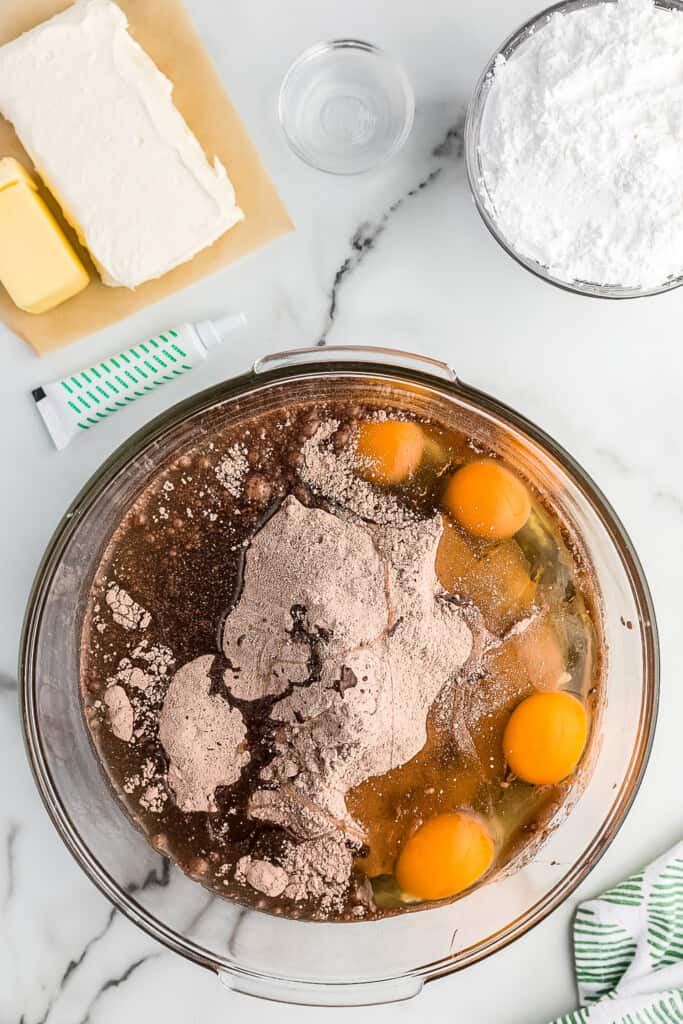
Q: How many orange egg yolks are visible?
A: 4